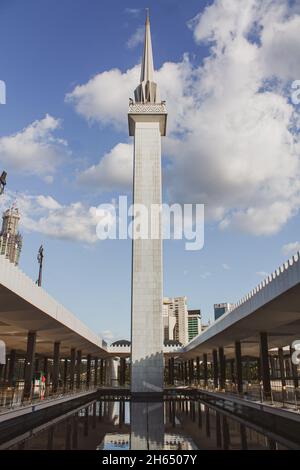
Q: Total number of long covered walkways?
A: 2